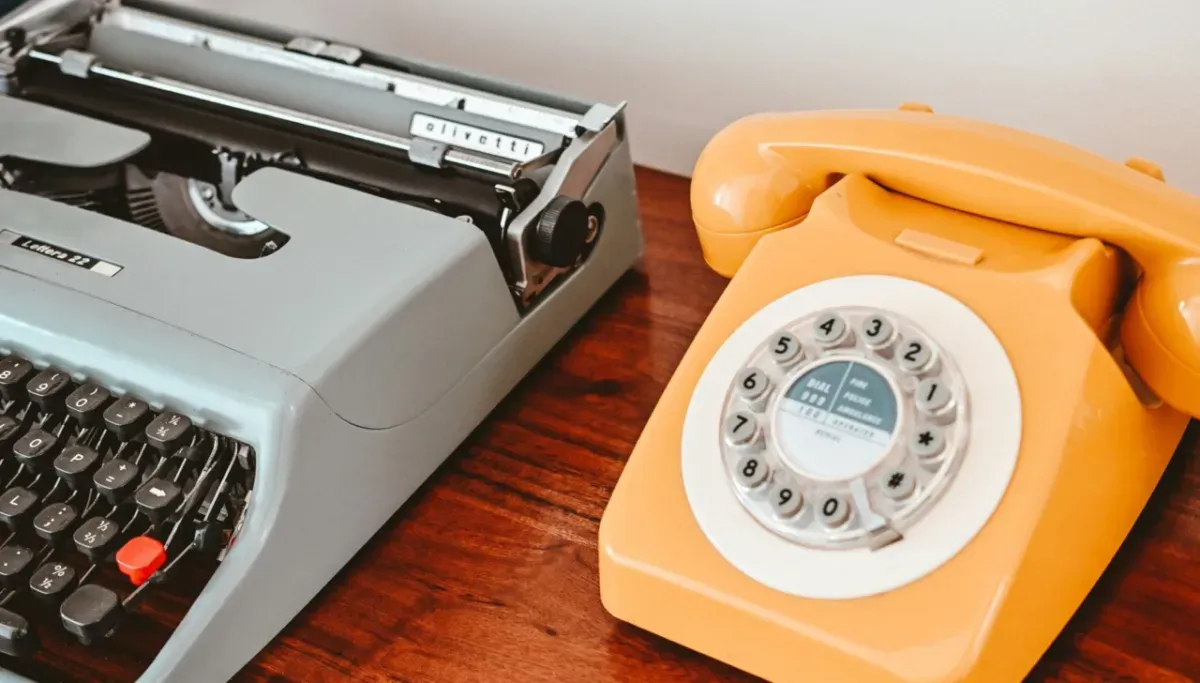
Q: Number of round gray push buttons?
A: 12